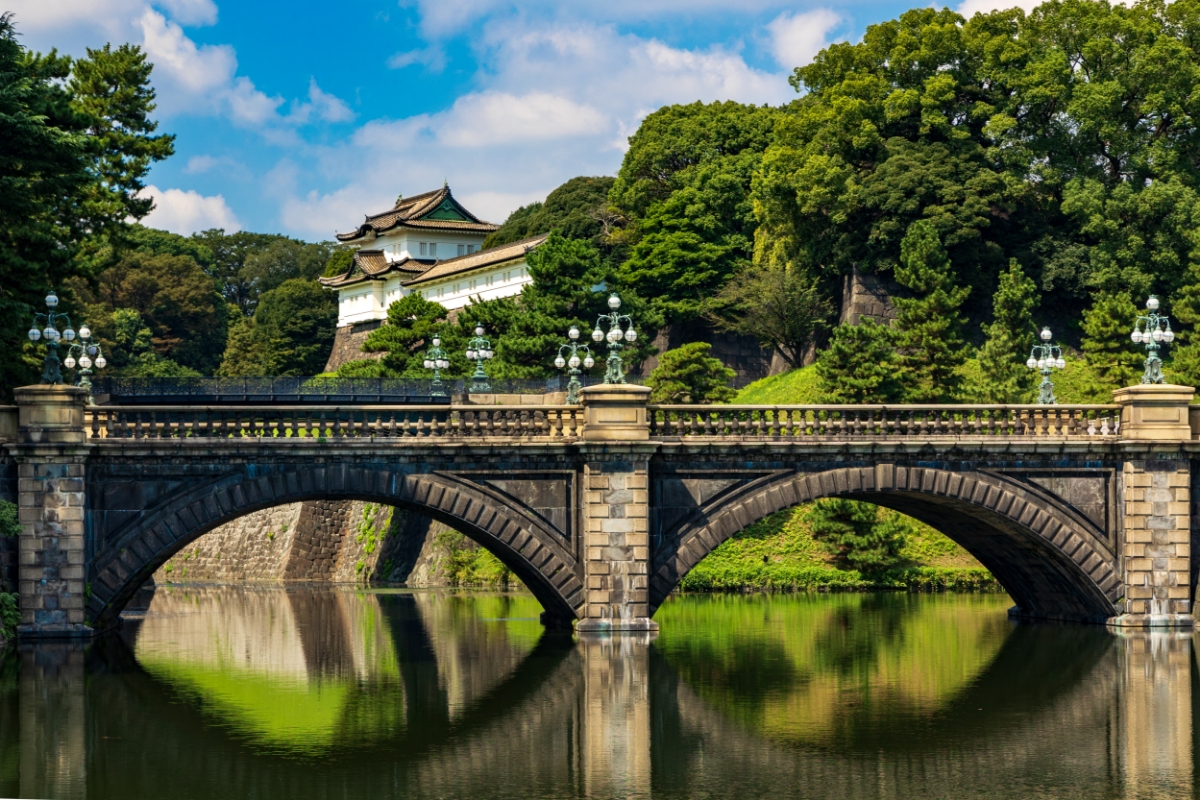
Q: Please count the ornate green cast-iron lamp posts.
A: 8